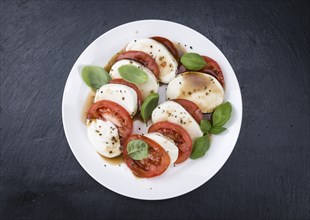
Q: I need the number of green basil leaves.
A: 9